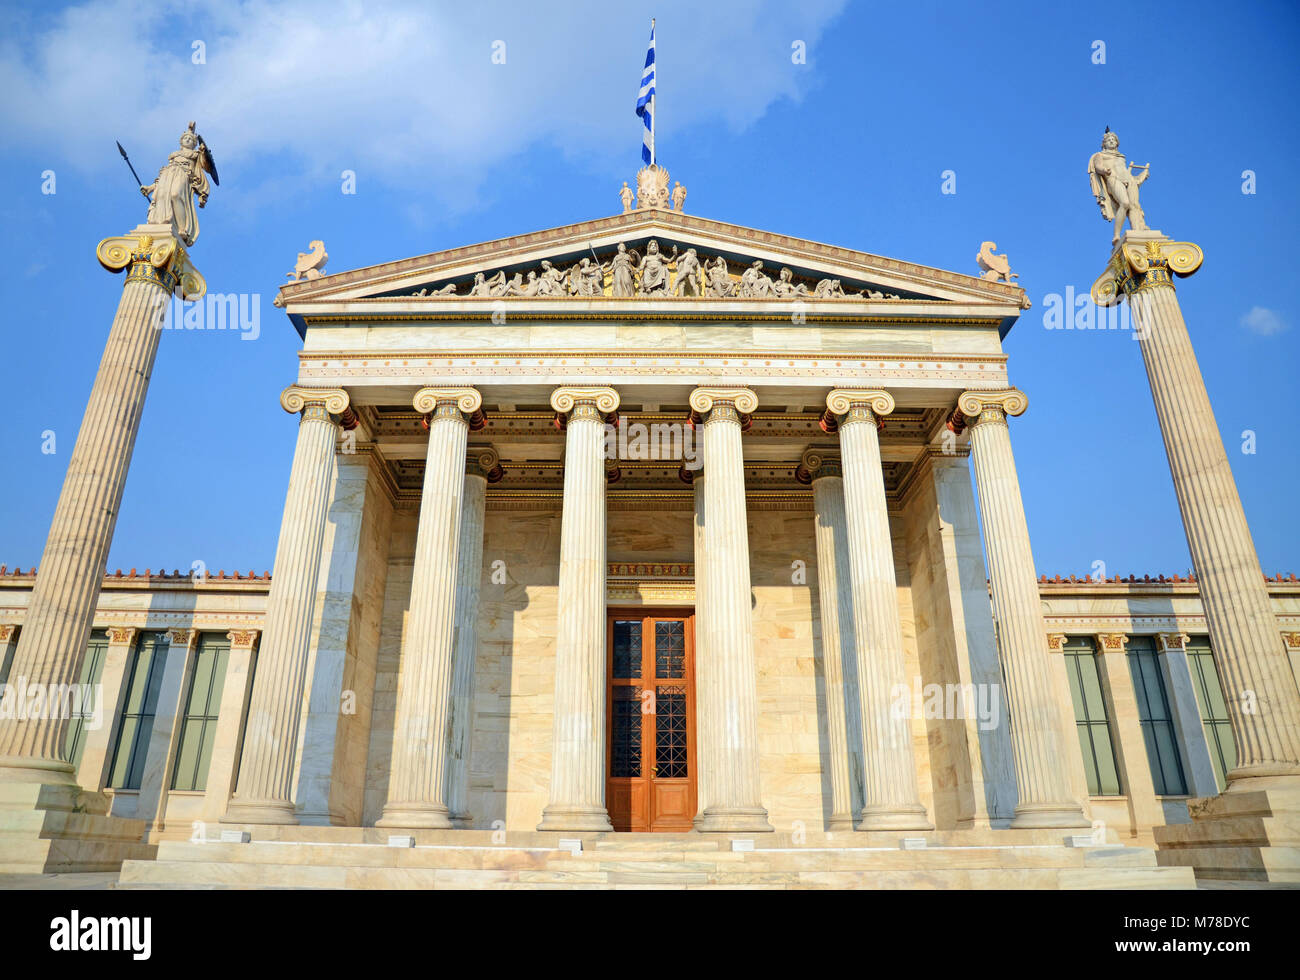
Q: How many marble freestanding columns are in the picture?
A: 2